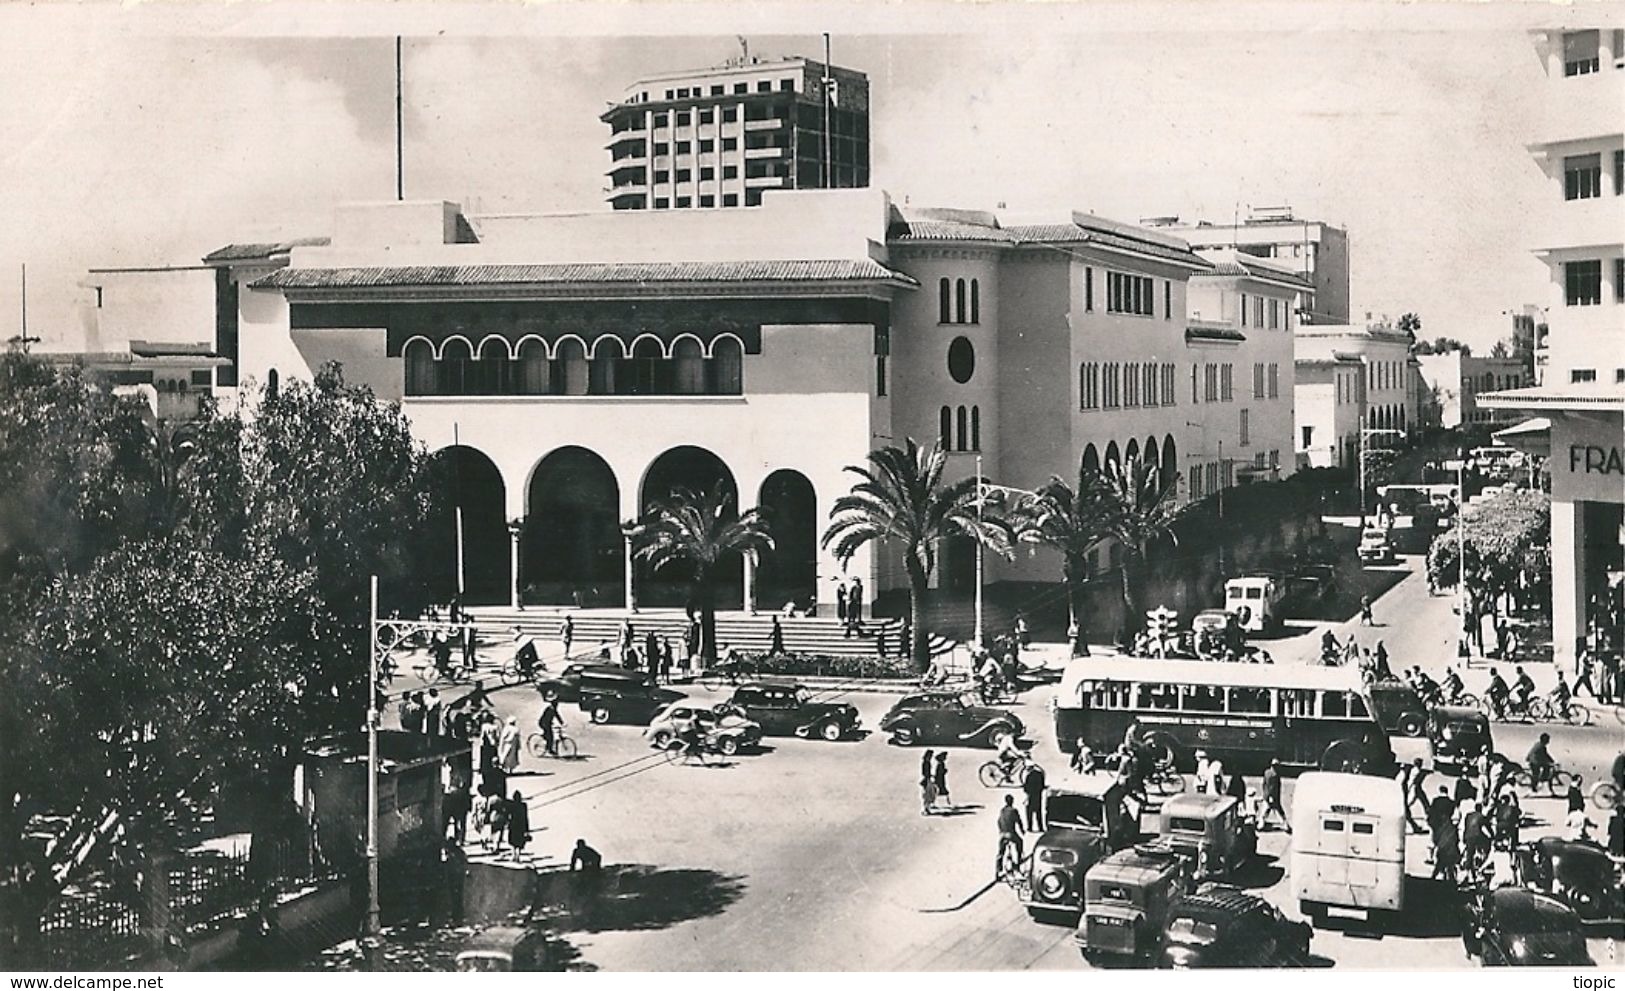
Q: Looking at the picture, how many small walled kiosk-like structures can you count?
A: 1